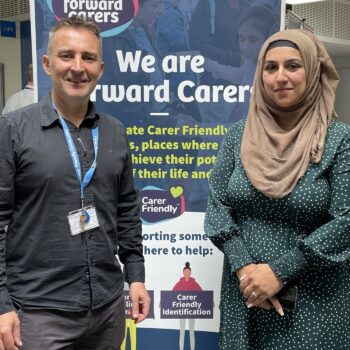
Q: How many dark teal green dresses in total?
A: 1